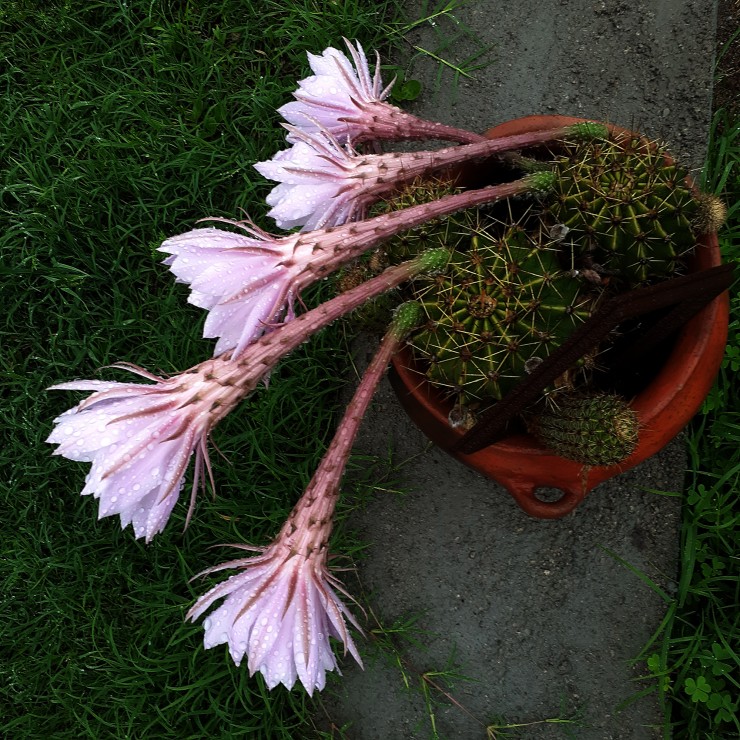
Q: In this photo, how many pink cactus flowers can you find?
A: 5